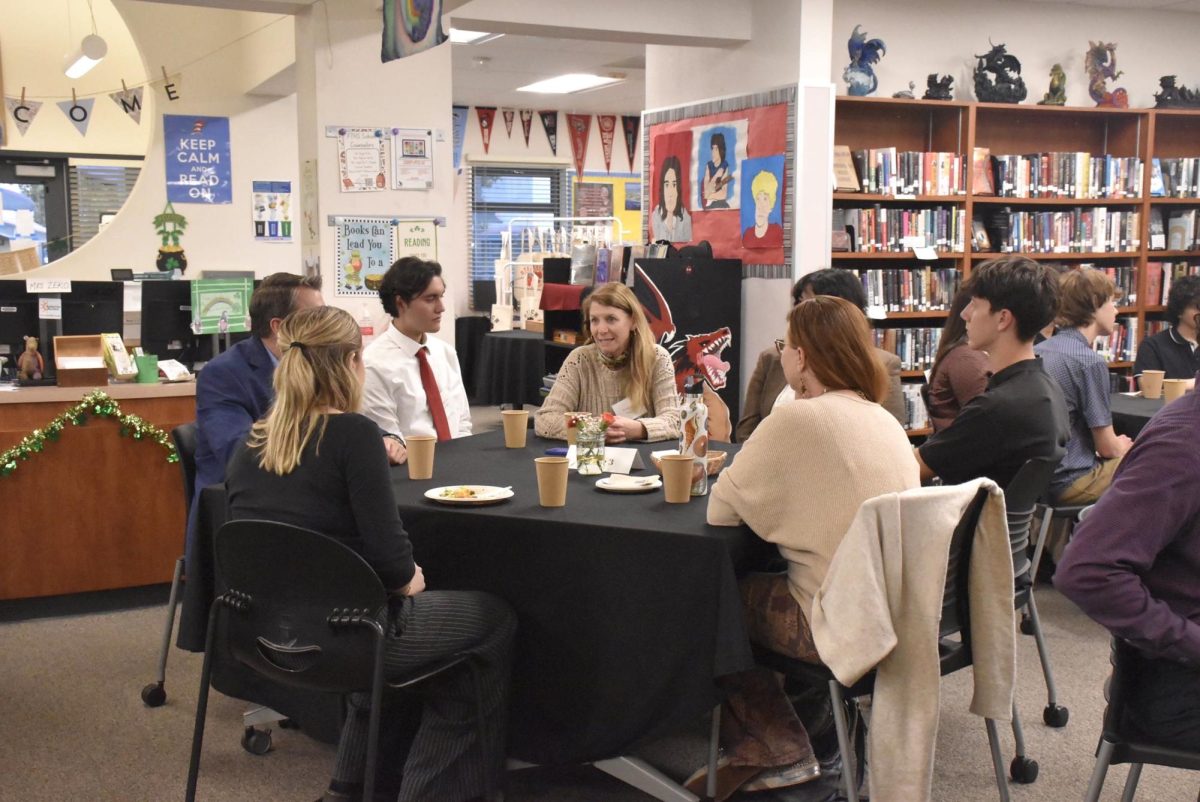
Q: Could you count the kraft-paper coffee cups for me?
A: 7